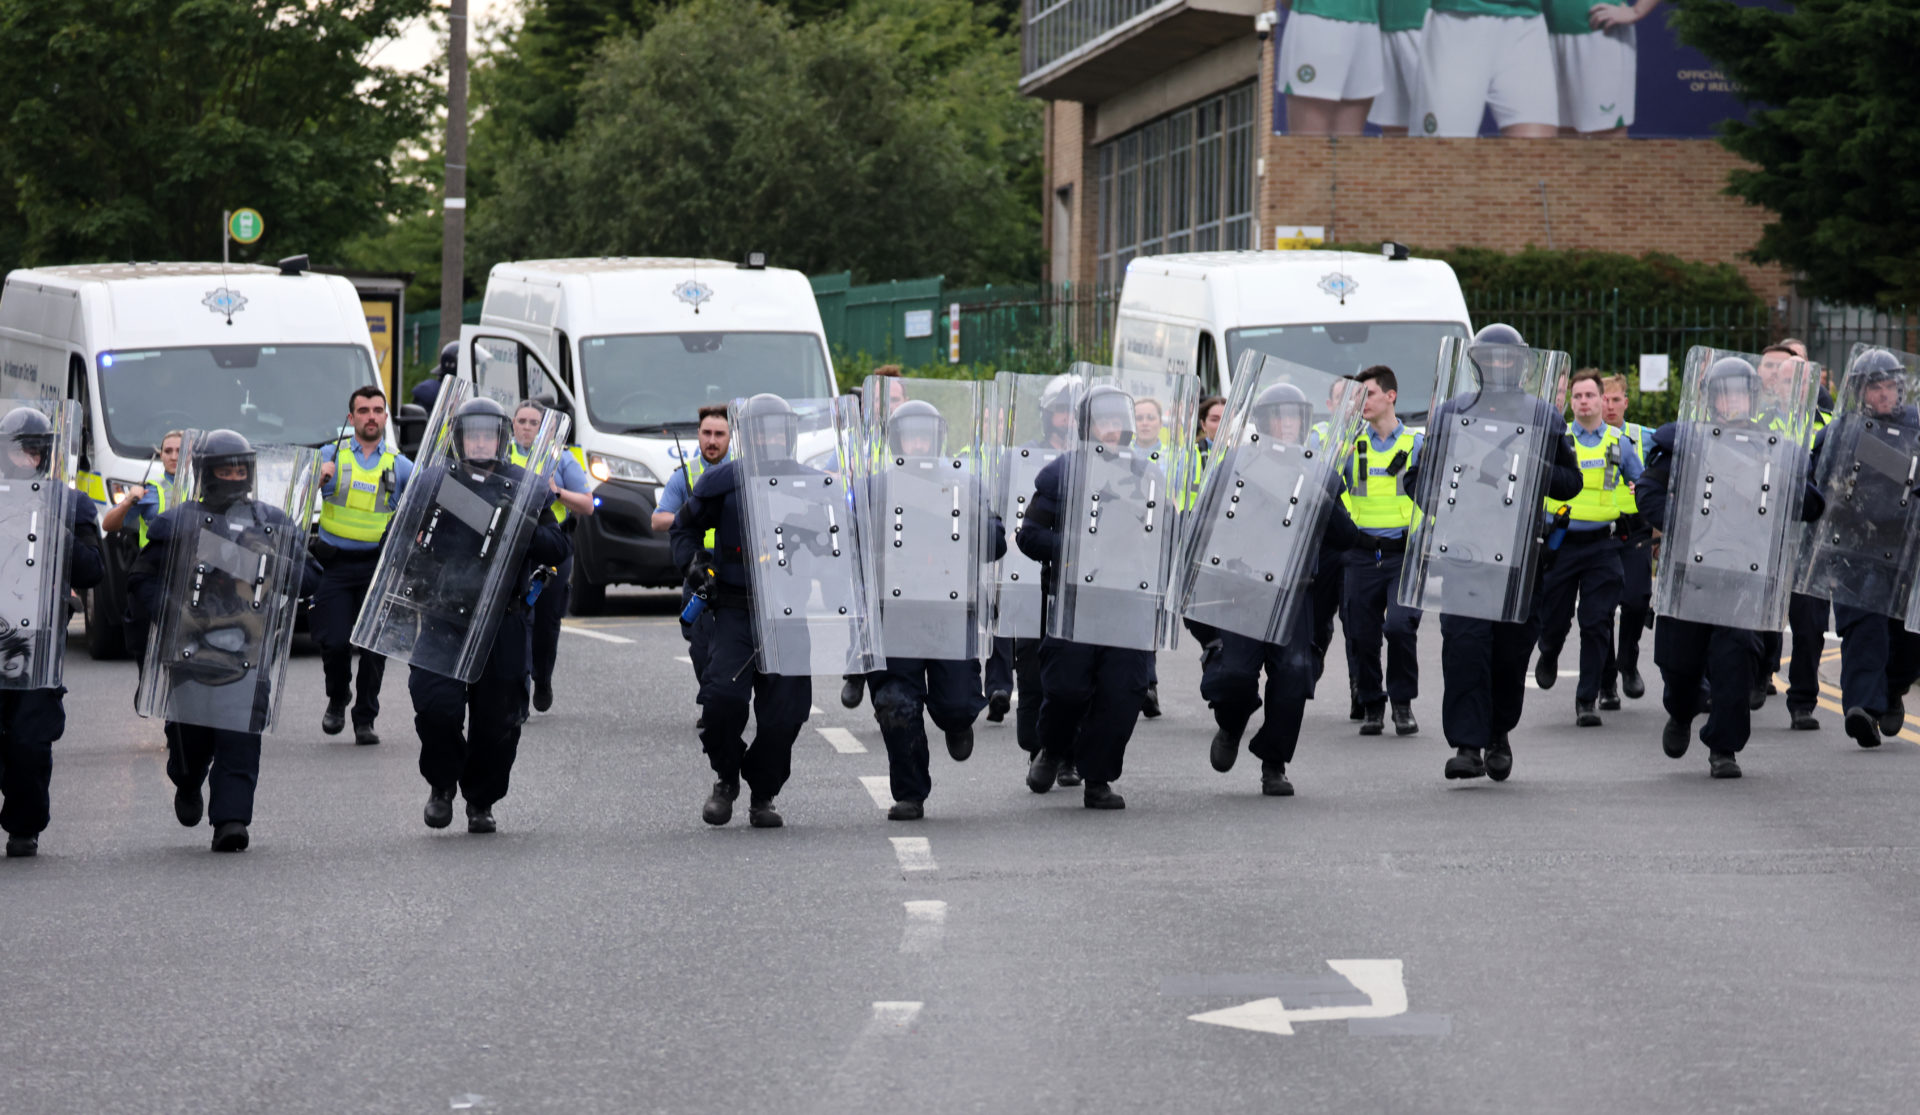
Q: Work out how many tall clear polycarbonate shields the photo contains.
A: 11